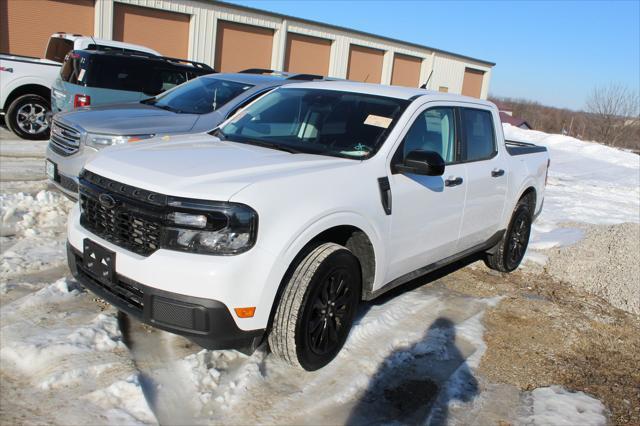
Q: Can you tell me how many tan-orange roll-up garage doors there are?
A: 7